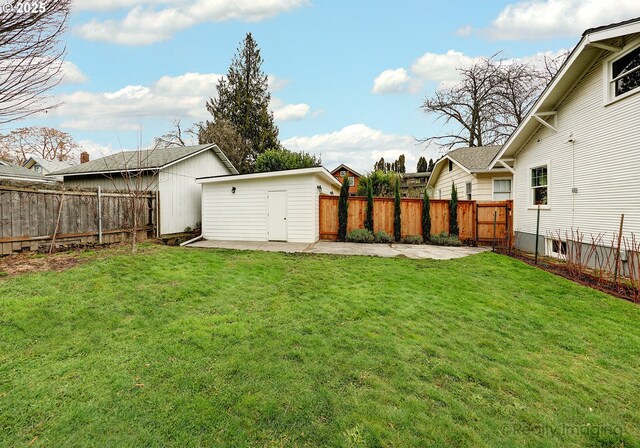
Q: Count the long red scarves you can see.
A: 0